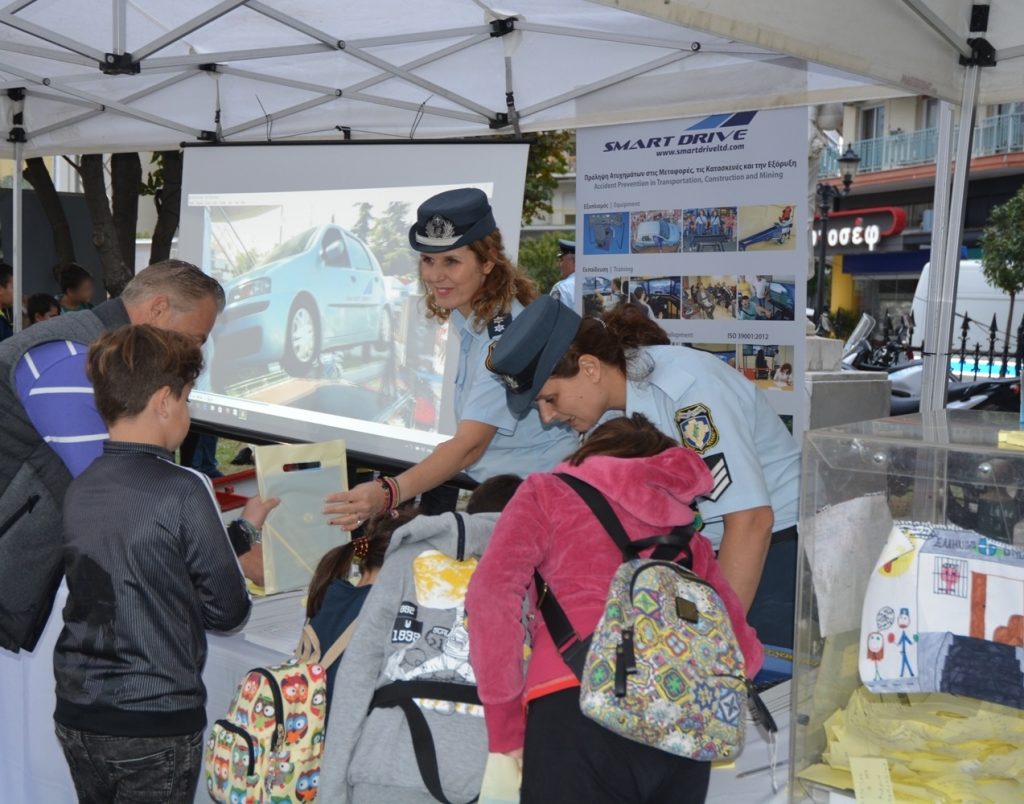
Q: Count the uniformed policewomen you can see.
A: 2